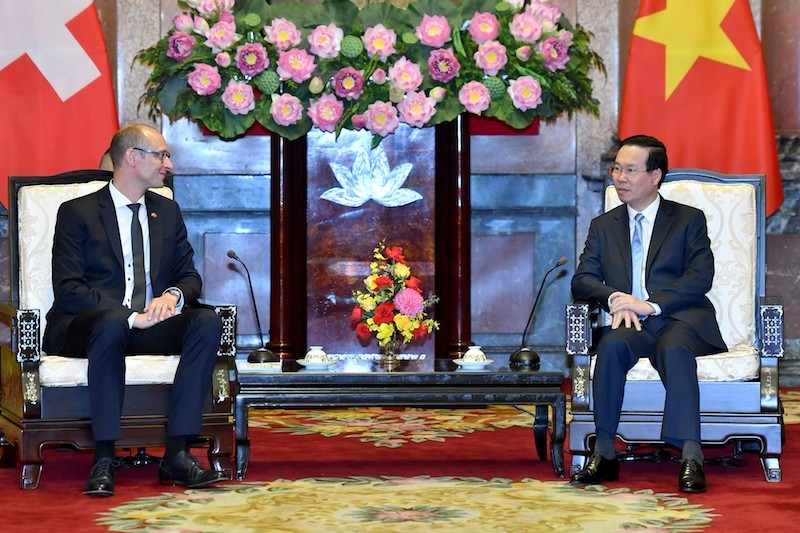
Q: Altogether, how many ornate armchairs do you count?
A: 2